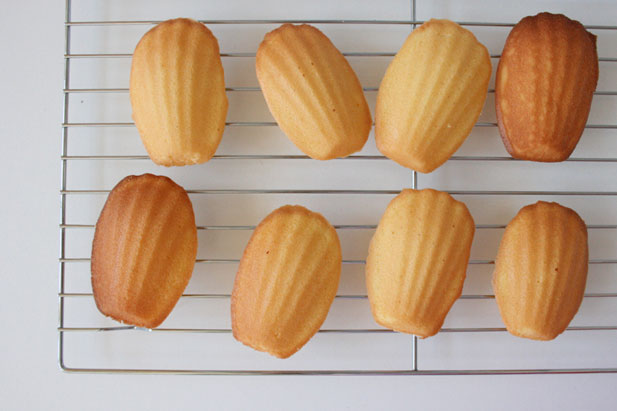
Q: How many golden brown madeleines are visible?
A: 8